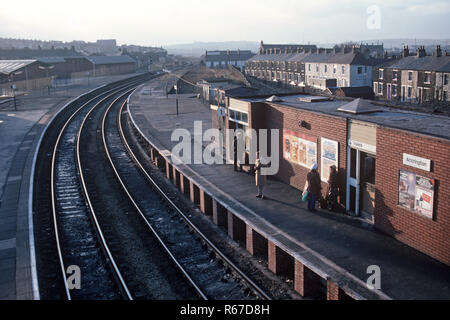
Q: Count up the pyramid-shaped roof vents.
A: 2